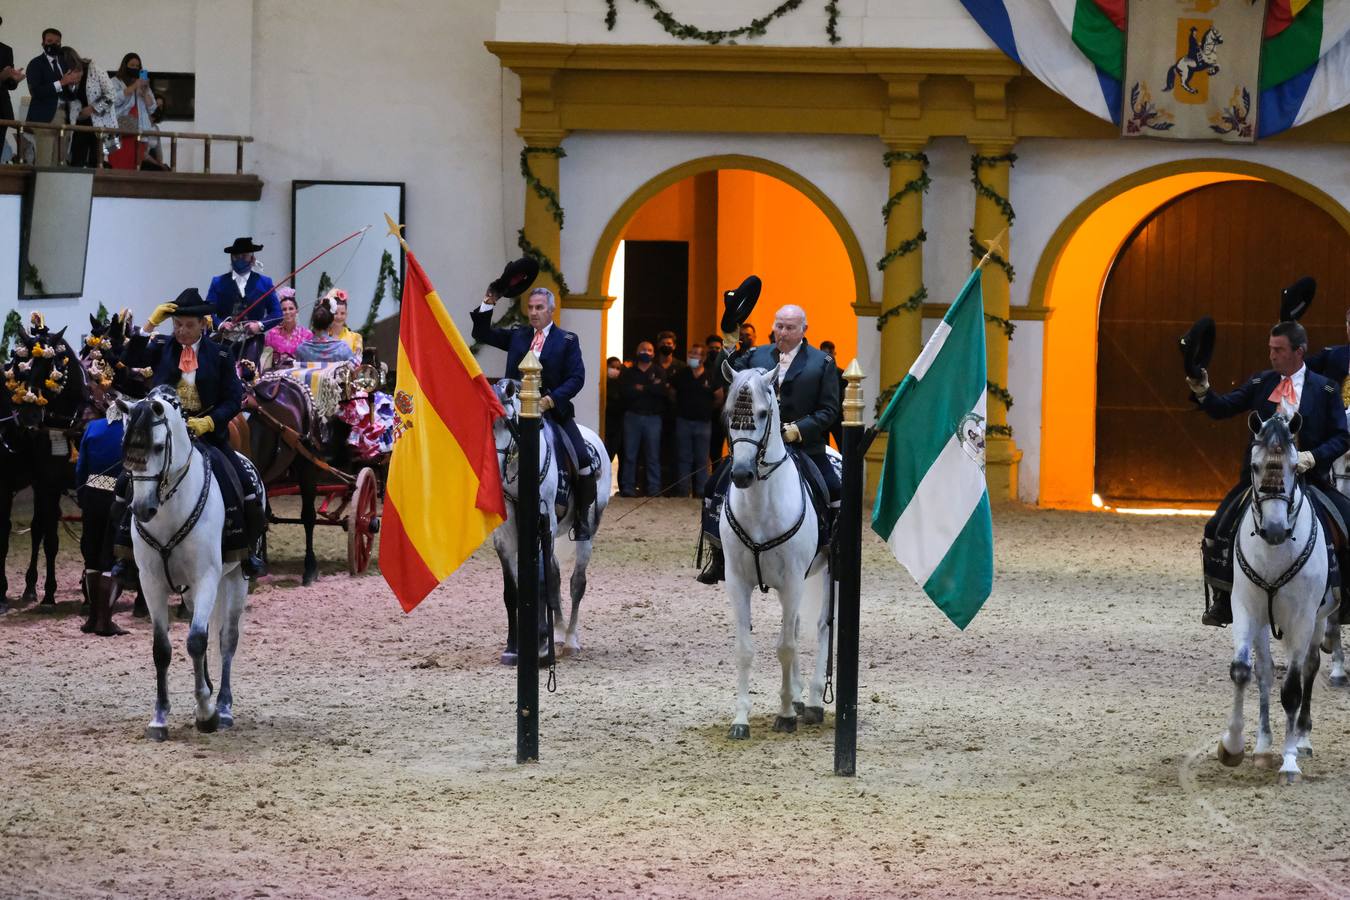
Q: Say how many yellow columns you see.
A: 3